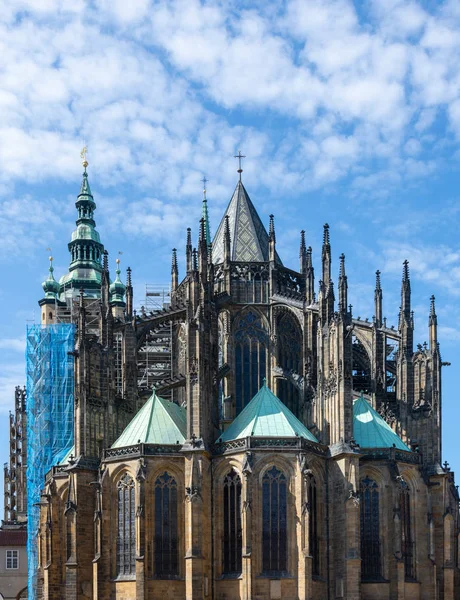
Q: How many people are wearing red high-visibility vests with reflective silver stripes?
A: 0